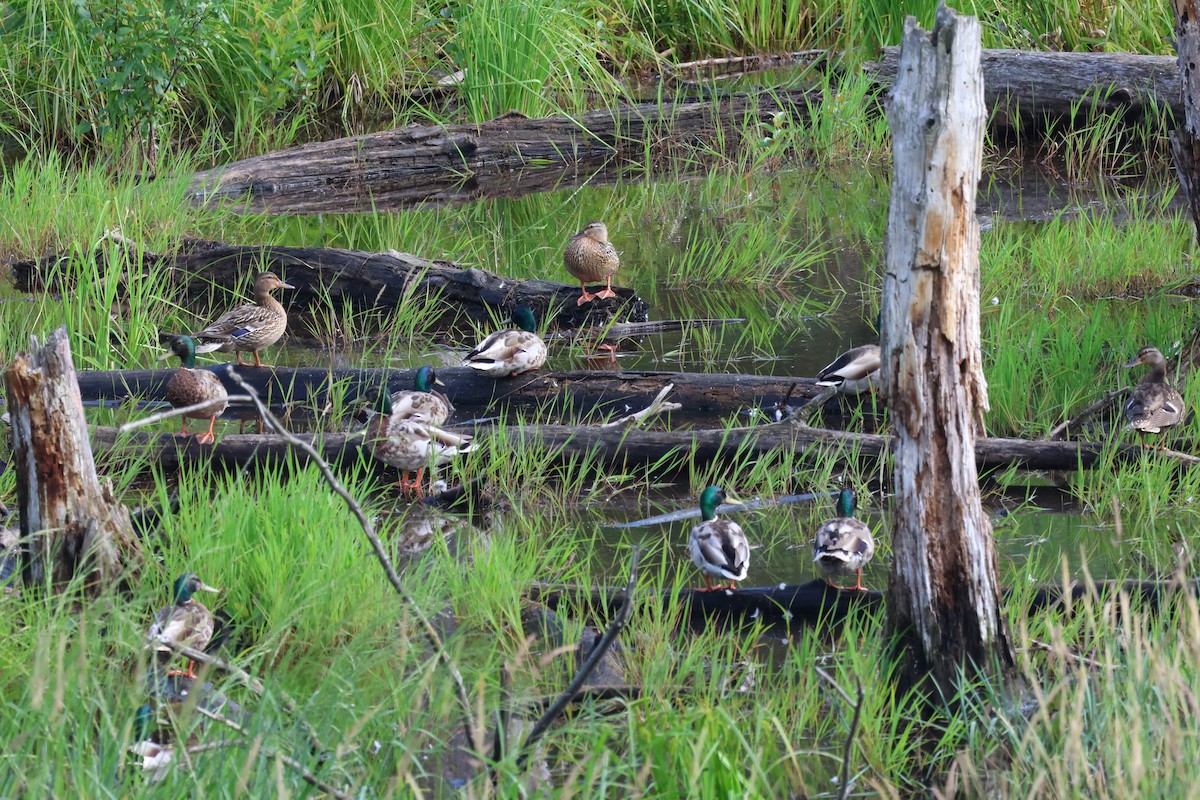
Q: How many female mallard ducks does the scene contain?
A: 3